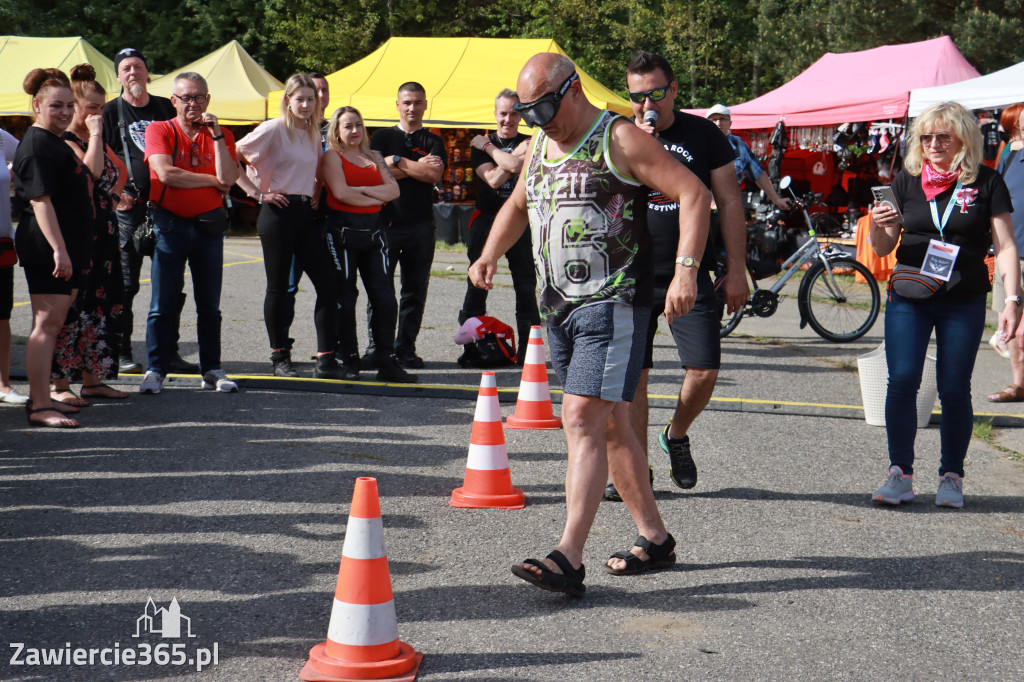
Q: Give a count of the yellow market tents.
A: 3